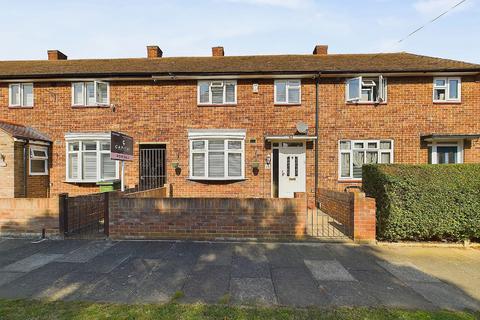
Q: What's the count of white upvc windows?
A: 10